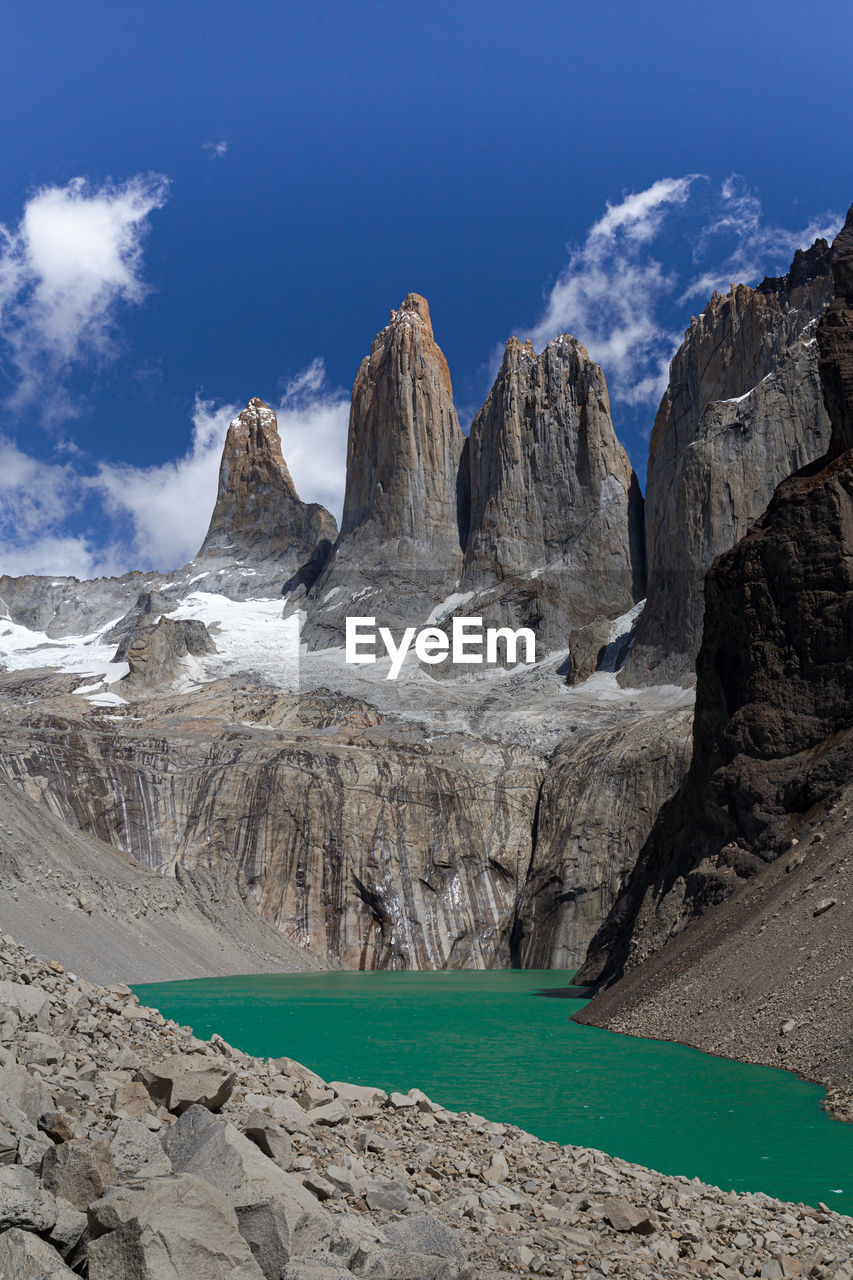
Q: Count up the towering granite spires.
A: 3